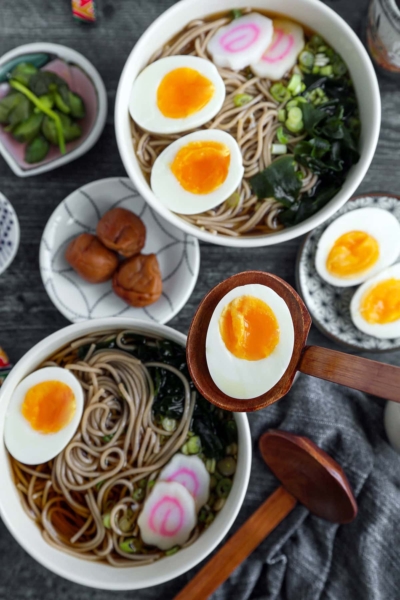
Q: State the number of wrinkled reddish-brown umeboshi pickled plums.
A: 3